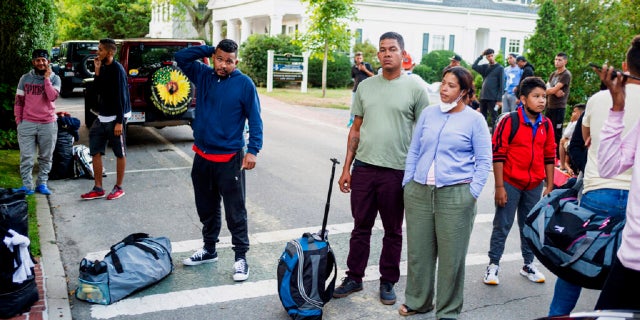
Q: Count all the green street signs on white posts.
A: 1